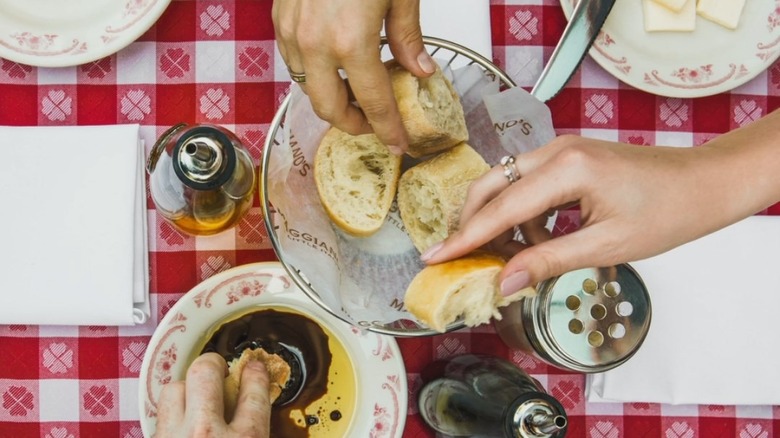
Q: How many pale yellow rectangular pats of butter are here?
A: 3